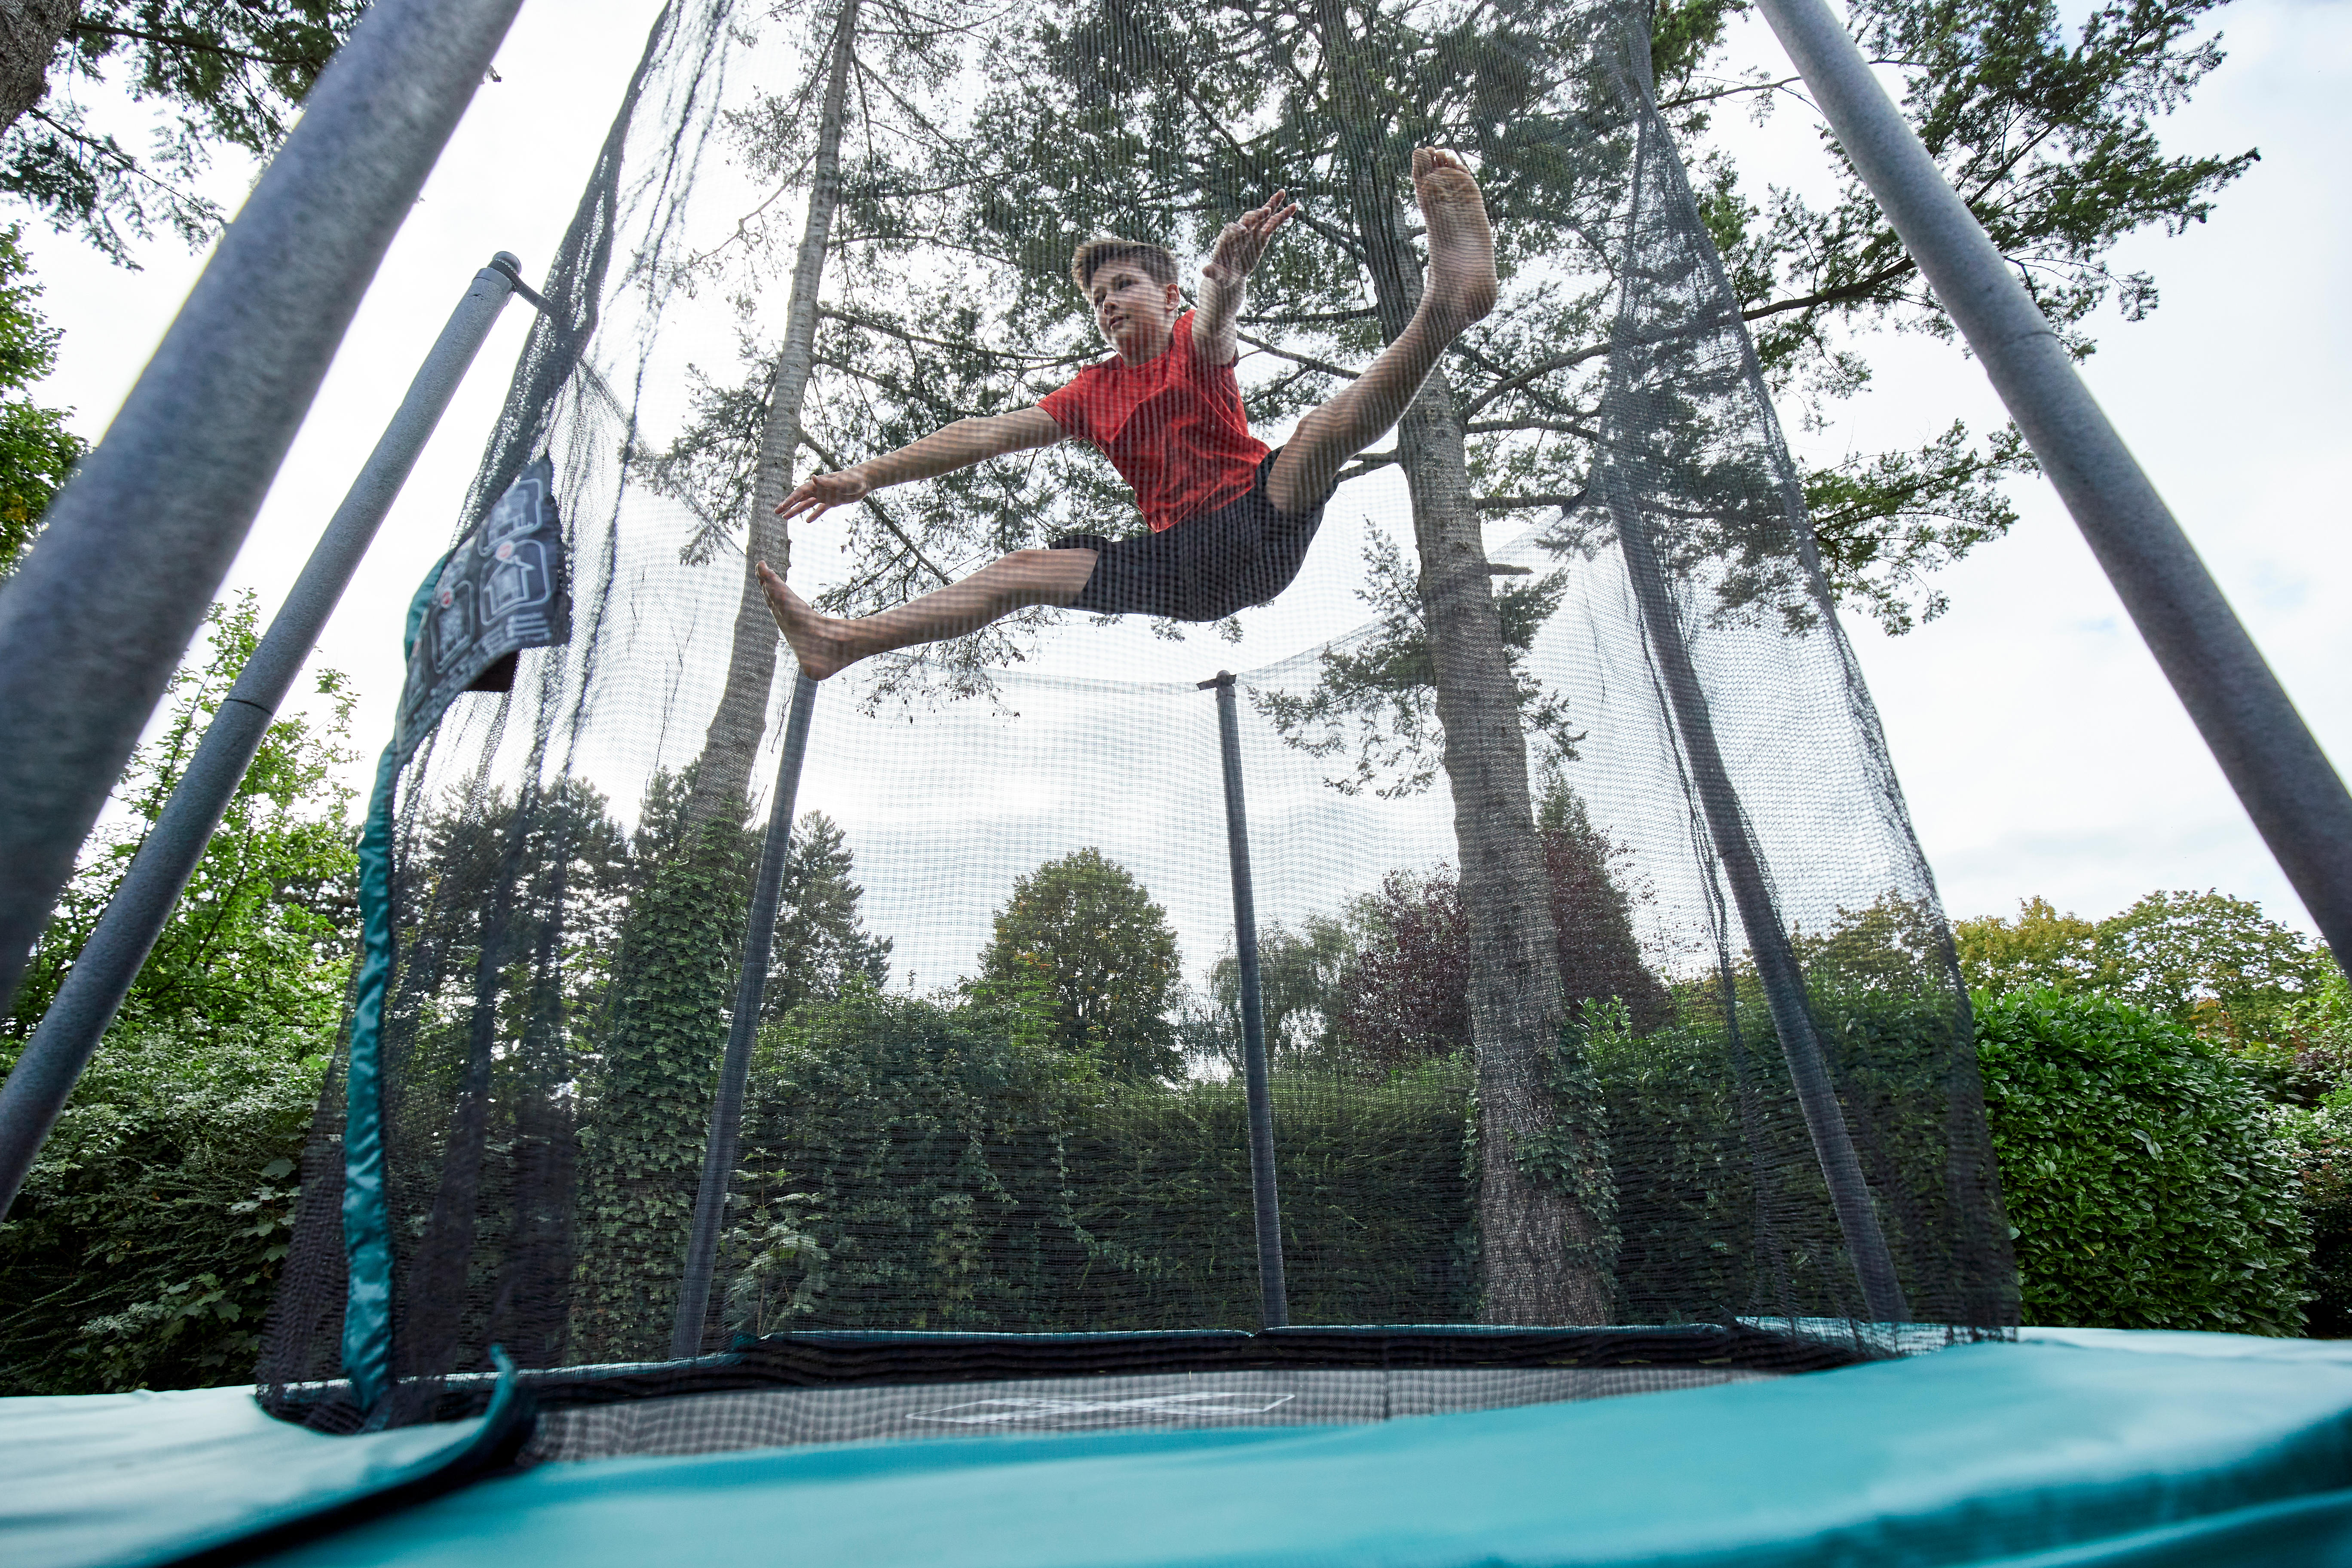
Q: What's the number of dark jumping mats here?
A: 1